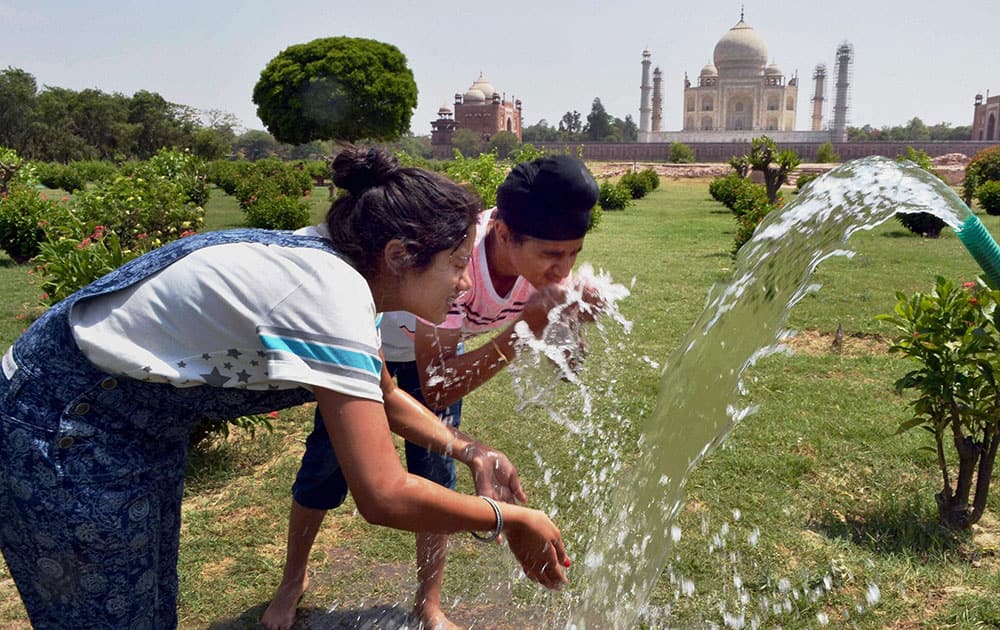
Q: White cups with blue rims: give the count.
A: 0